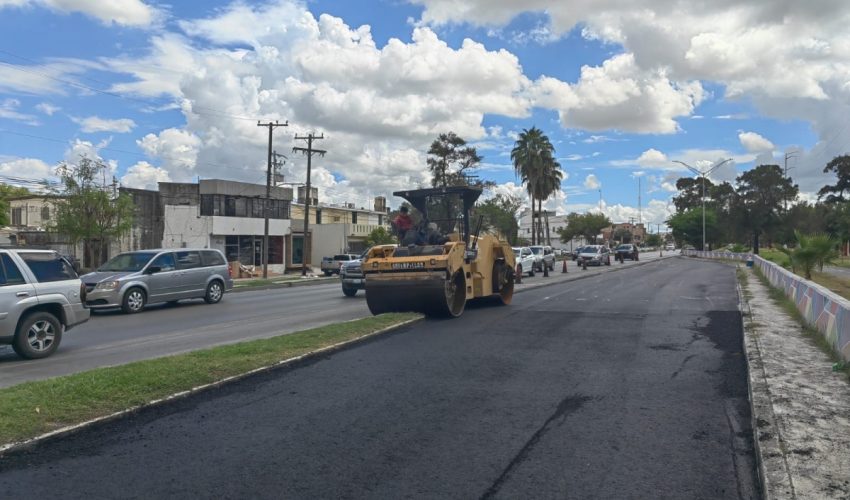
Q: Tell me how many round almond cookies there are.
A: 0